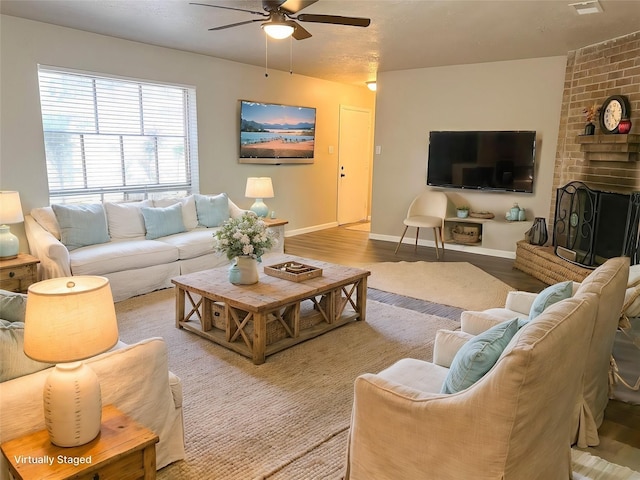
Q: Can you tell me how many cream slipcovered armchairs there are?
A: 2